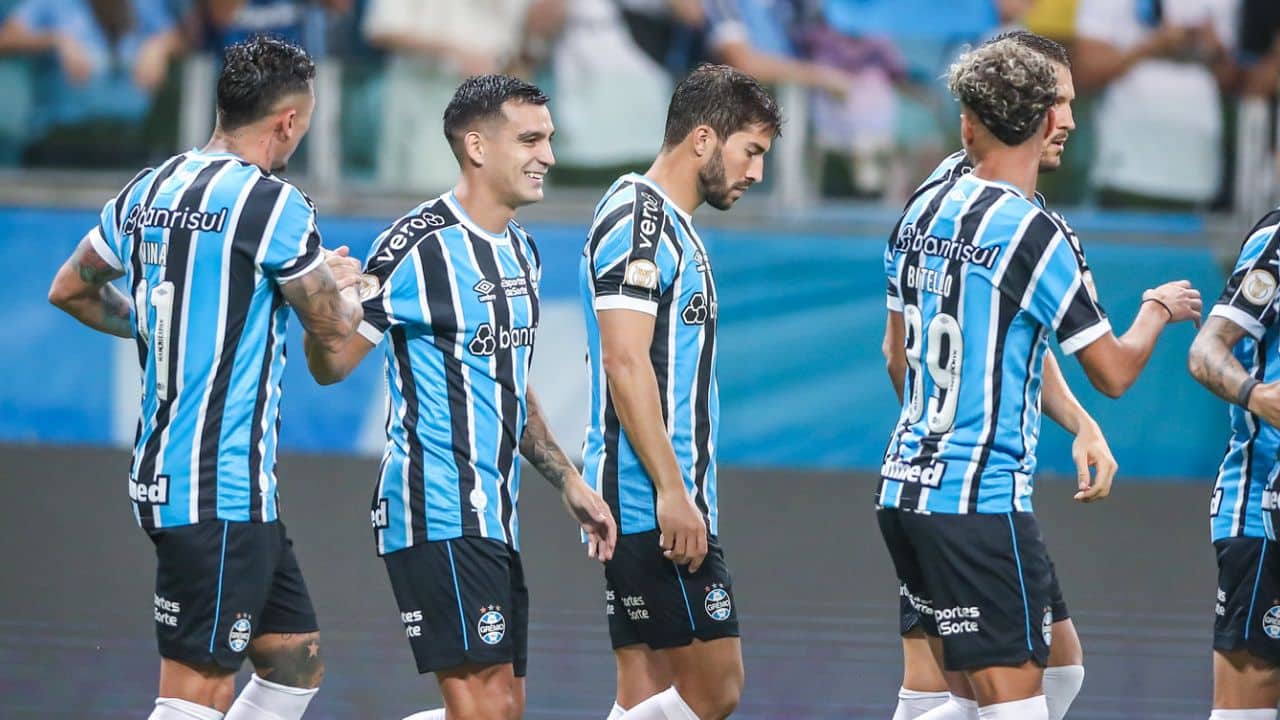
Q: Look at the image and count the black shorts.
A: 6